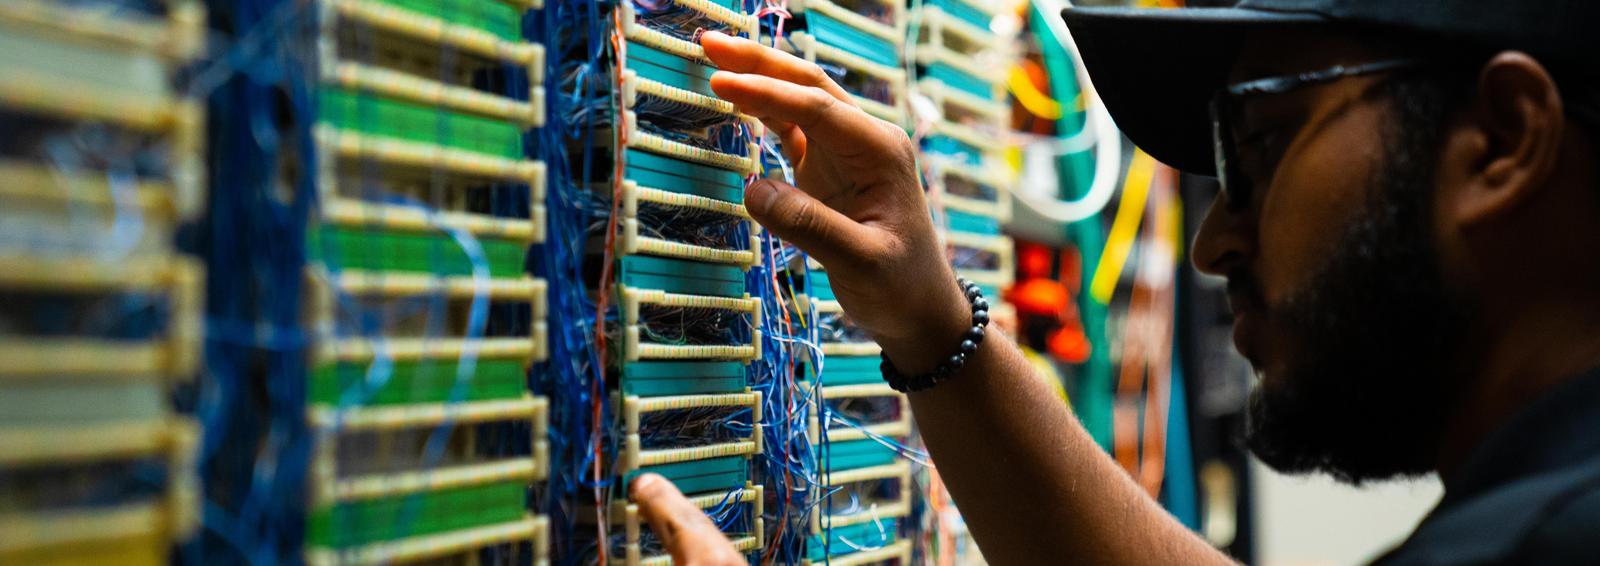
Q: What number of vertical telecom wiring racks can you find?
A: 5